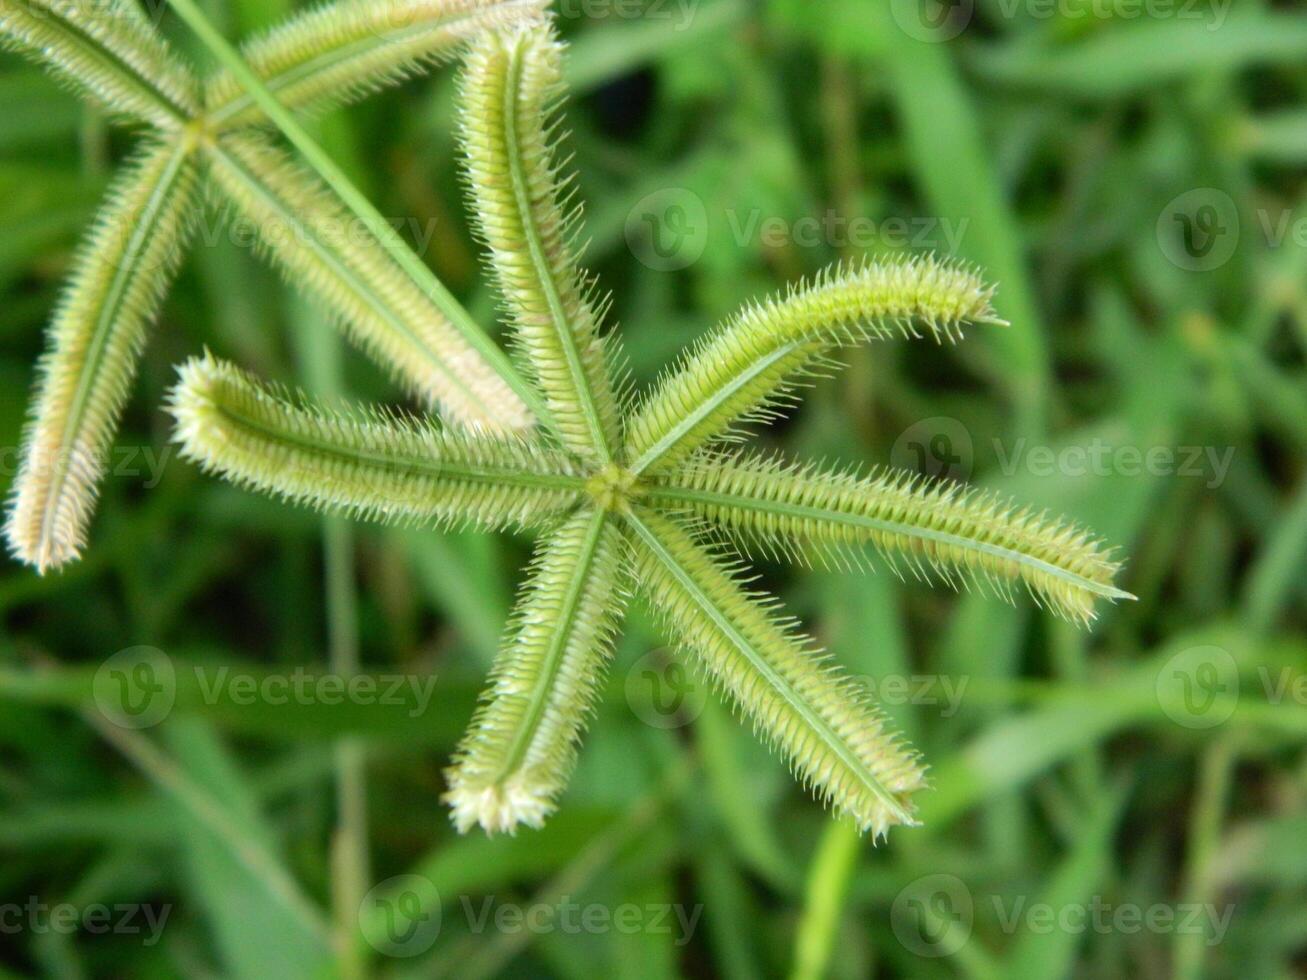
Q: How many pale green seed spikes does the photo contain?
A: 10